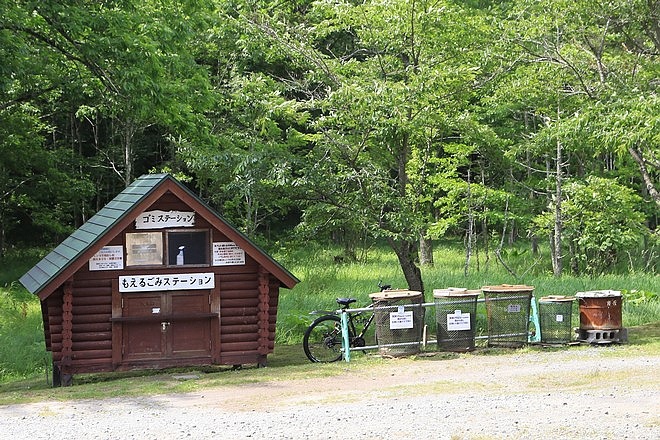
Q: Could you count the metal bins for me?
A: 5